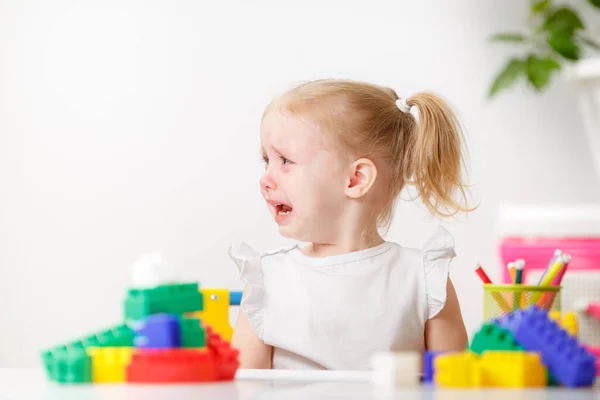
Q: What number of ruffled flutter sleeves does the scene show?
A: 2